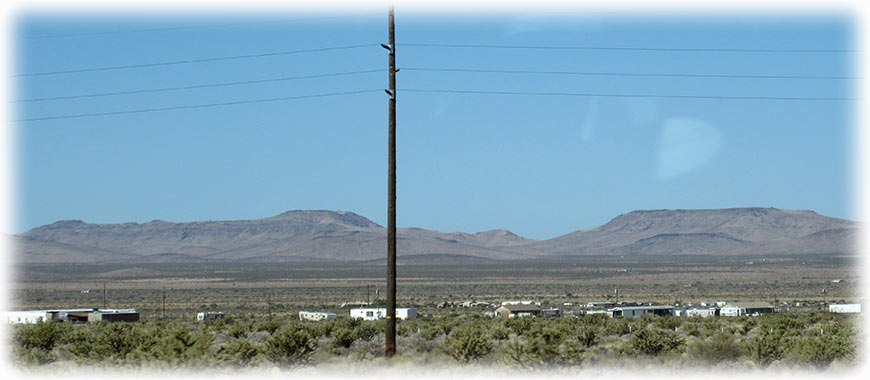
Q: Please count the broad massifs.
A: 2